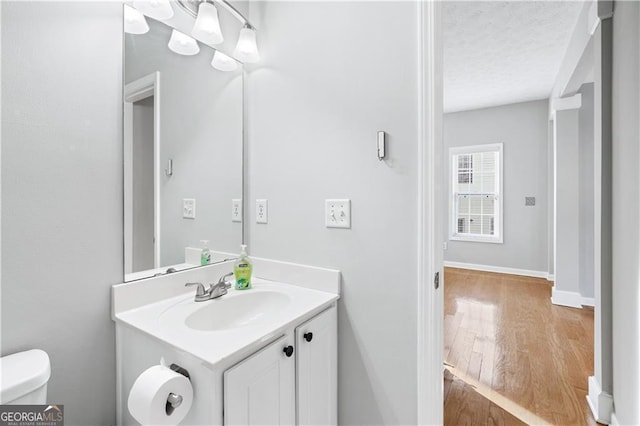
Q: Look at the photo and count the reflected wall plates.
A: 2